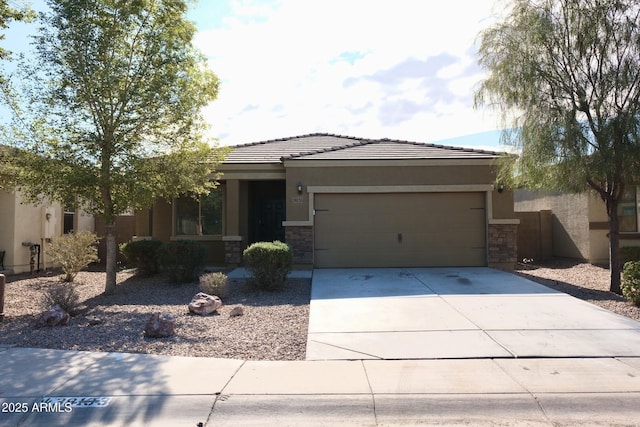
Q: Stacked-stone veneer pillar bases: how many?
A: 3